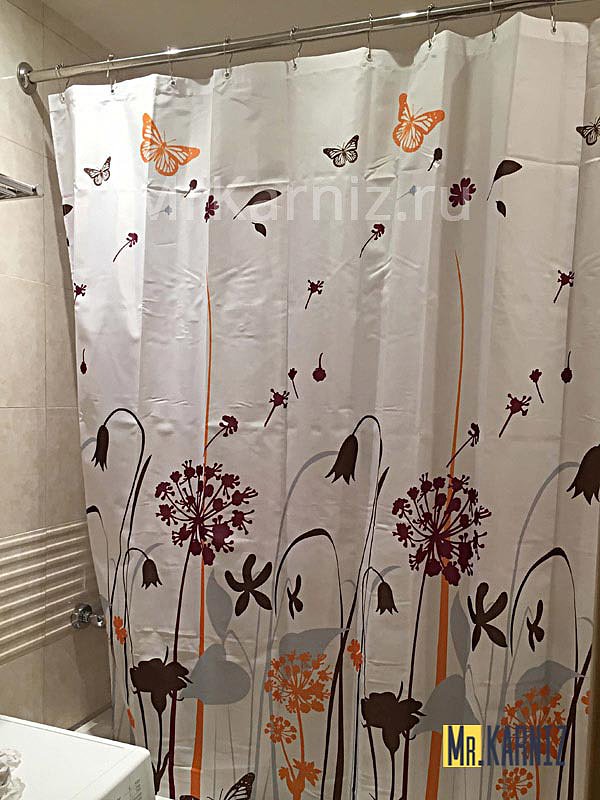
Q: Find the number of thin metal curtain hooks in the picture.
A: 9